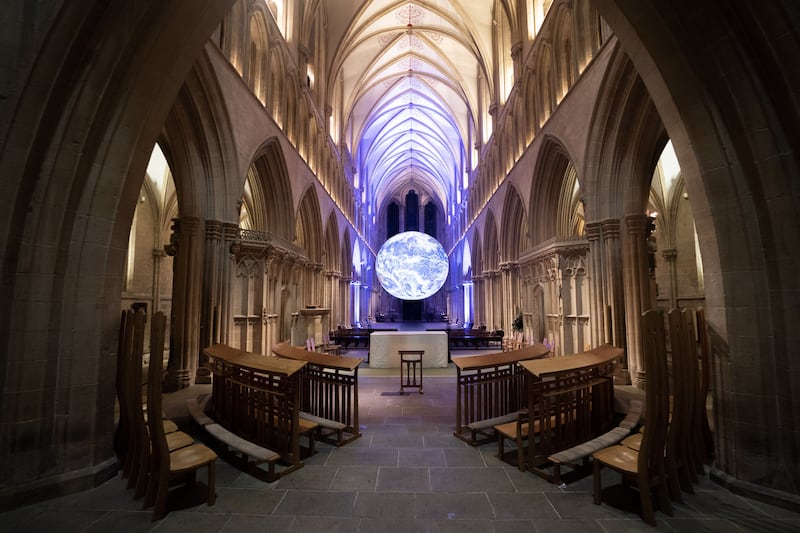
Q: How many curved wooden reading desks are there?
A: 4